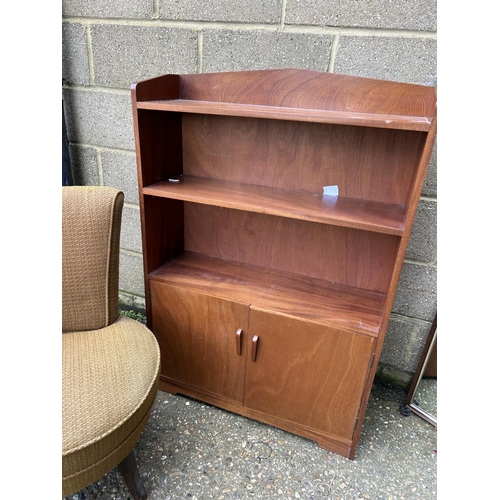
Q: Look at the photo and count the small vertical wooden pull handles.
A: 2